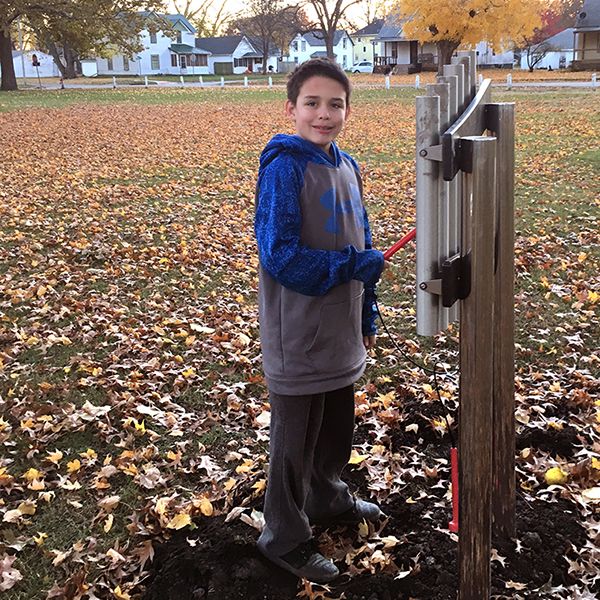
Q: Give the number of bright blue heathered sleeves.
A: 2